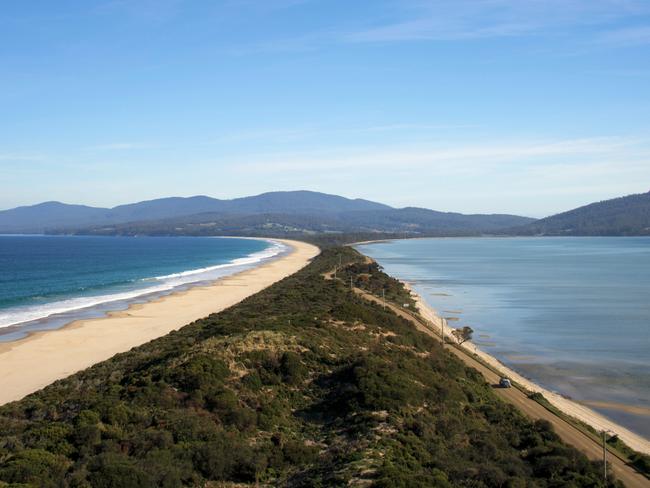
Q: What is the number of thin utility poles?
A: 6